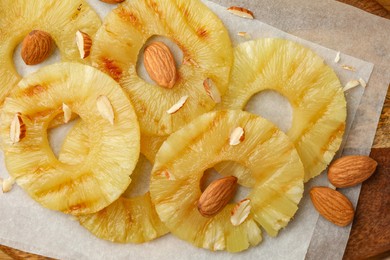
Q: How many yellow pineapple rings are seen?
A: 6